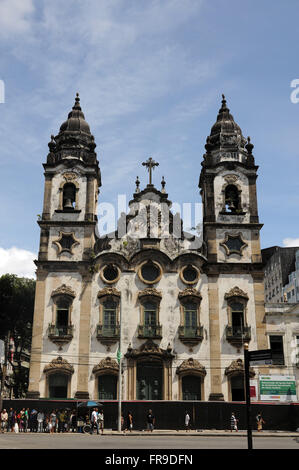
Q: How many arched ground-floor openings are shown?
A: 5